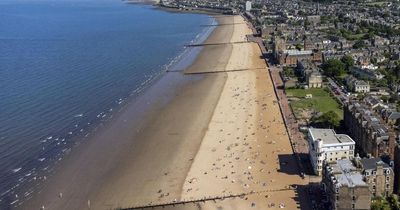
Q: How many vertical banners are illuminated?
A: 0